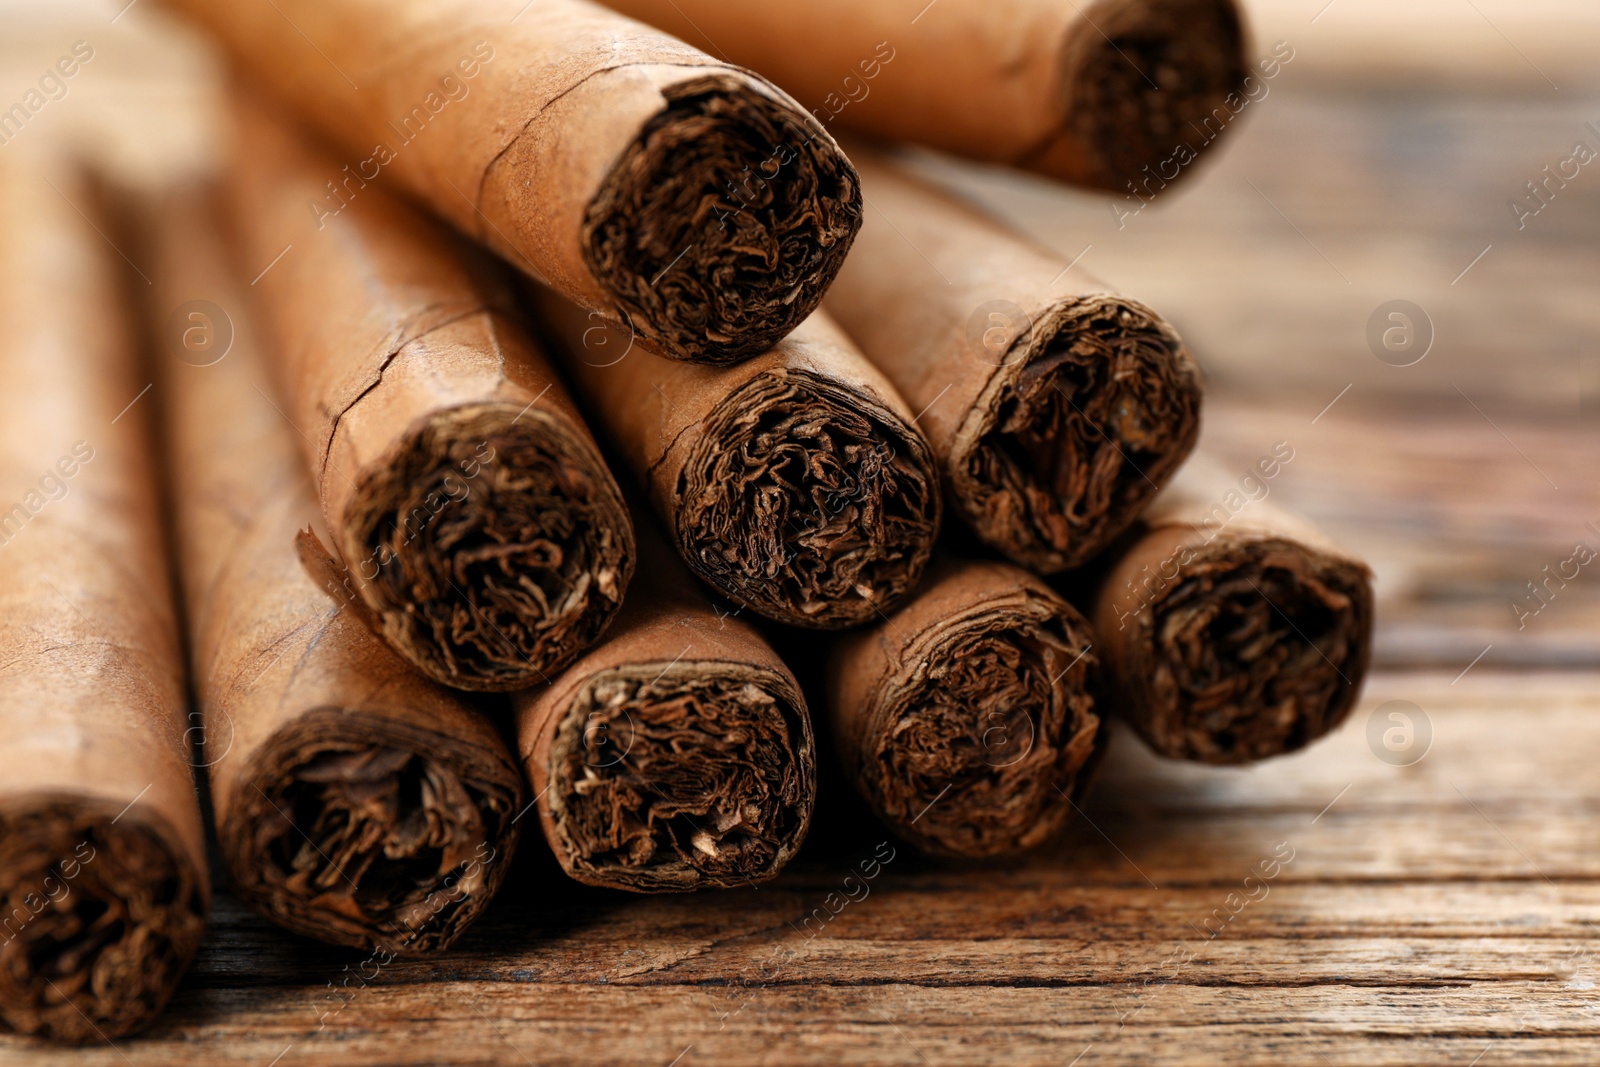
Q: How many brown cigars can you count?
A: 10